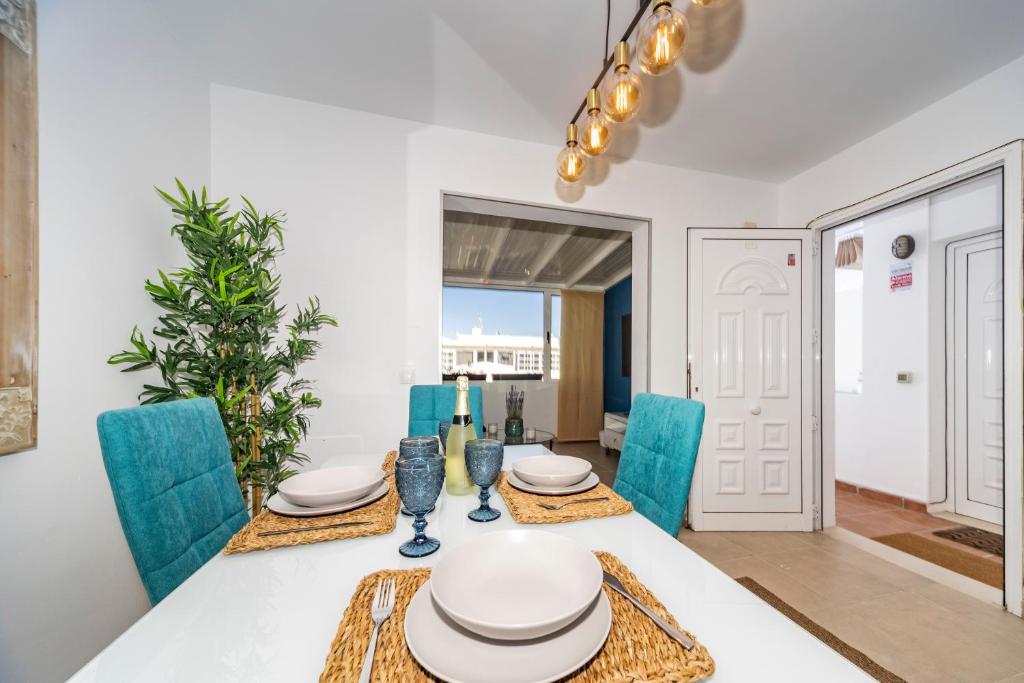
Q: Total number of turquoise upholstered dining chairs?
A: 3